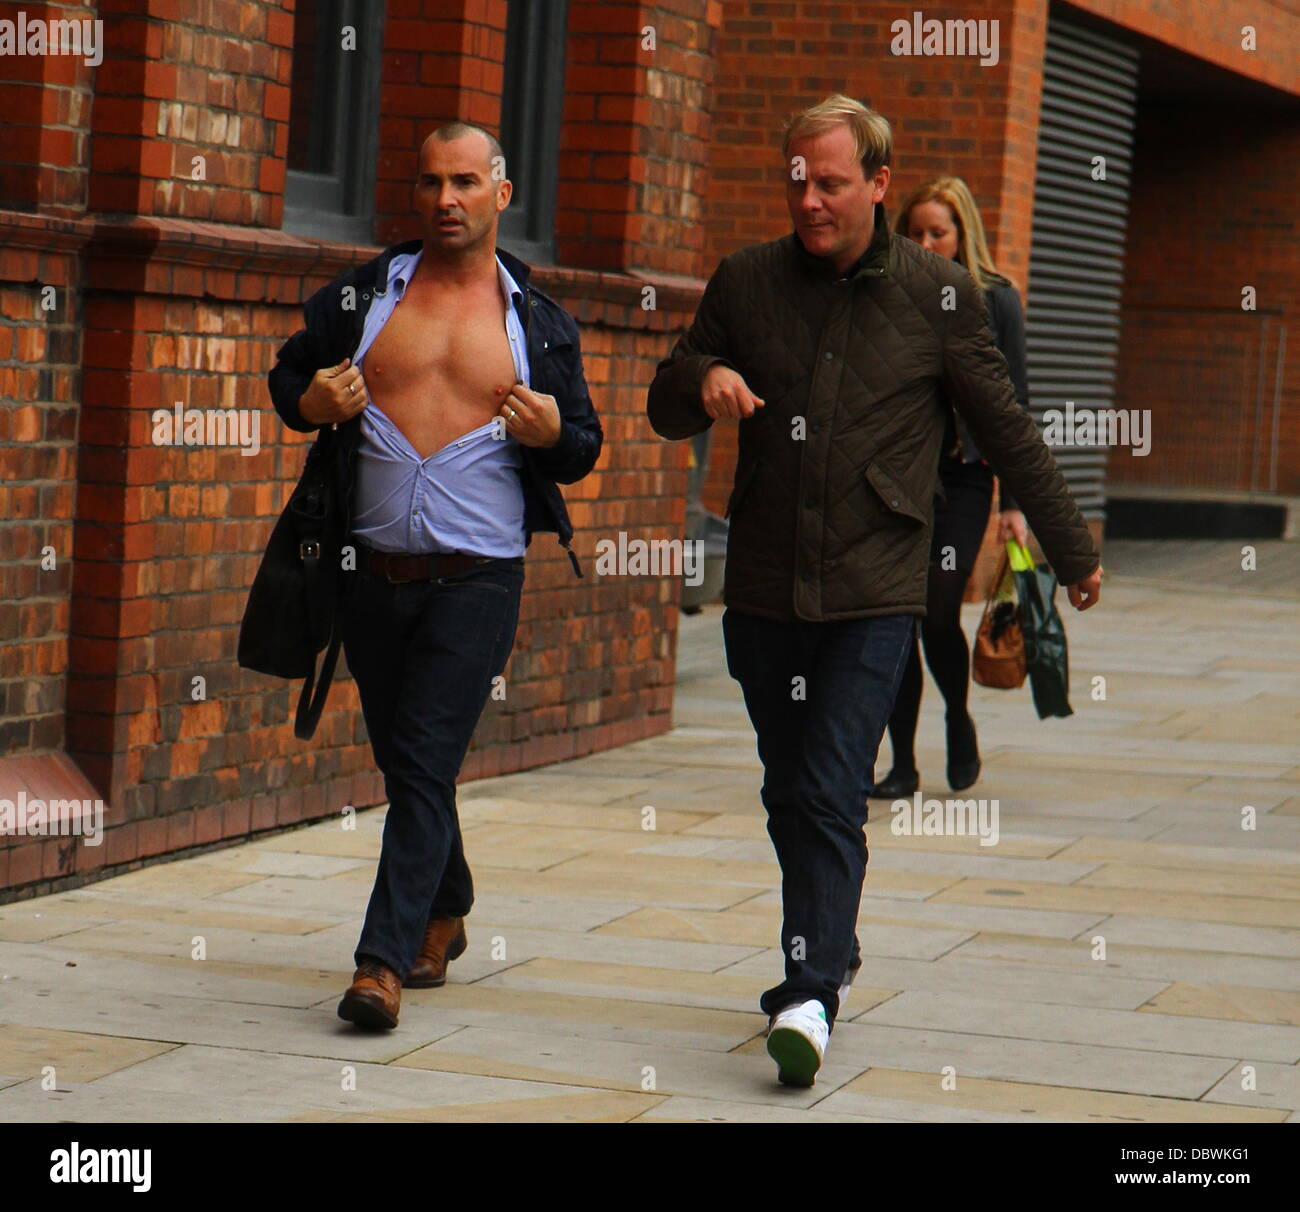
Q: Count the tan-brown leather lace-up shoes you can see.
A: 2